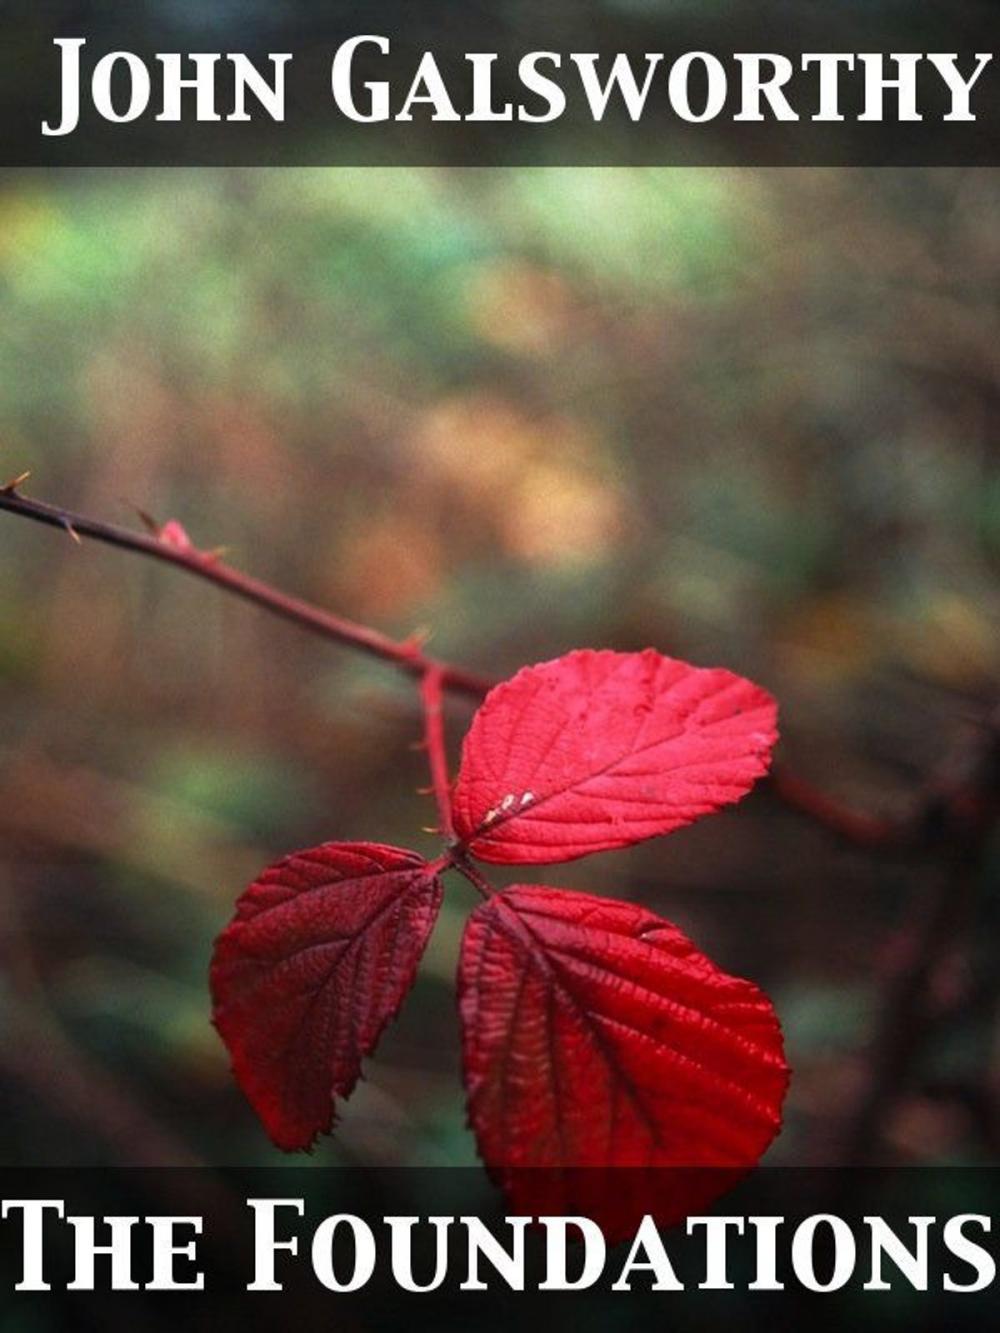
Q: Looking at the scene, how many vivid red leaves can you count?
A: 3